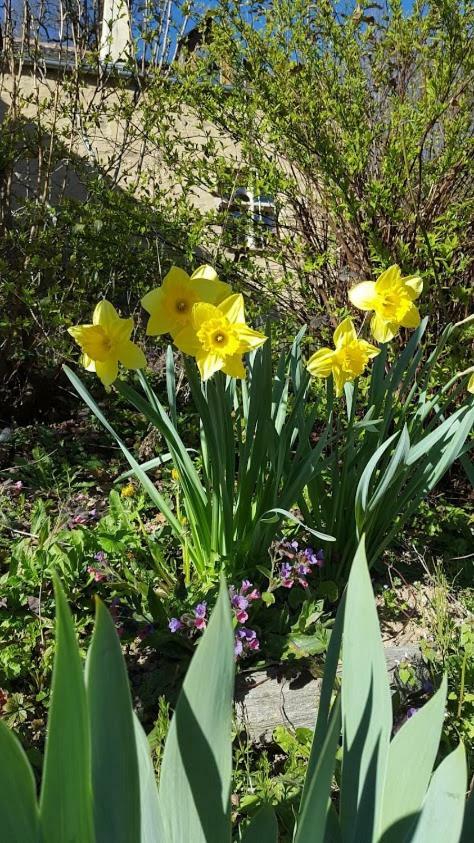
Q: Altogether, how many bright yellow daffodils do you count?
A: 5